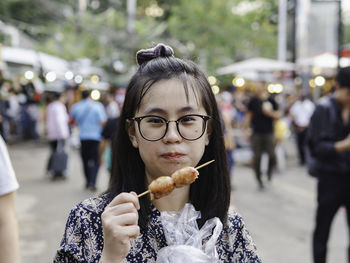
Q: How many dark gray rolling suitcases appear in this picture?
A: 1